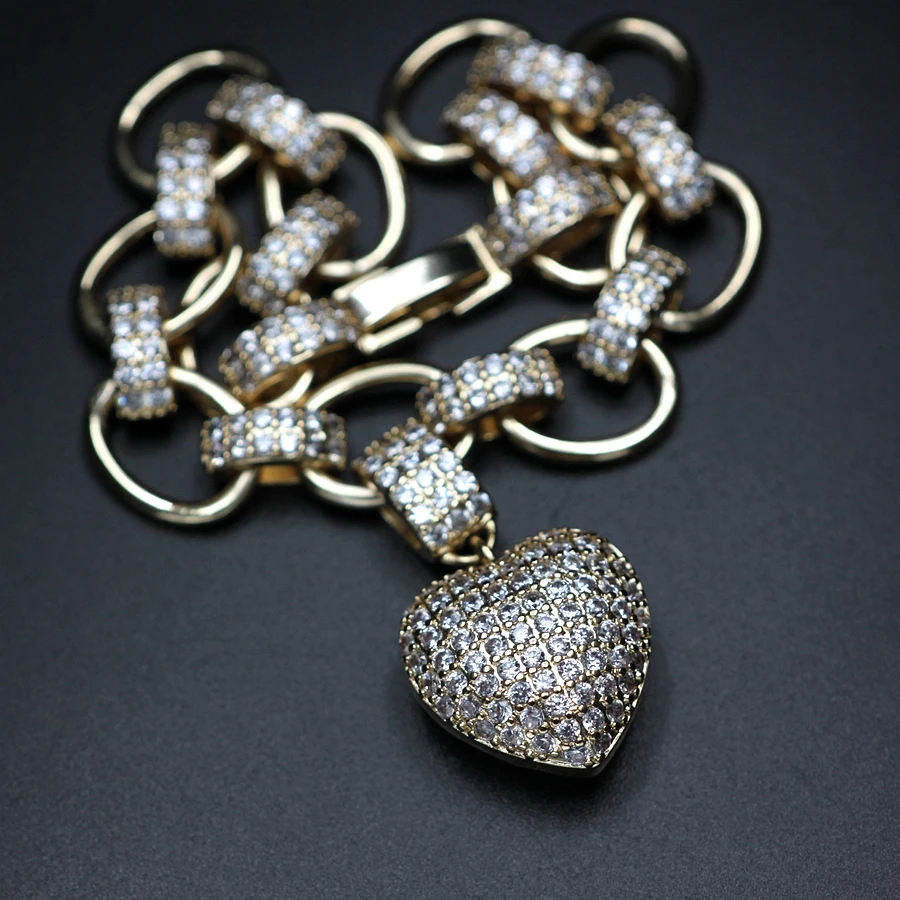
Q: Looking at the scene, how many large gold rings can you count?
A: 11